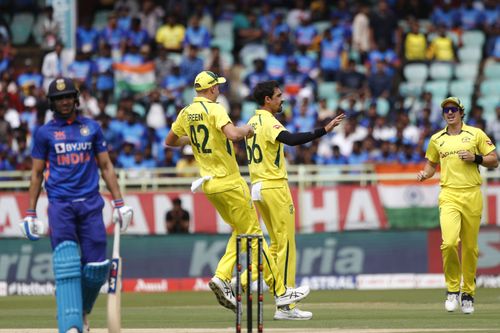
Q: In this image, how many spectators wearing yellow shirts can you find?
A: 3